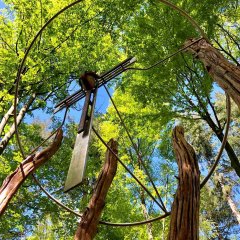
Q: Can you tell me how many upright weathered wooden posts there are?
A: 4